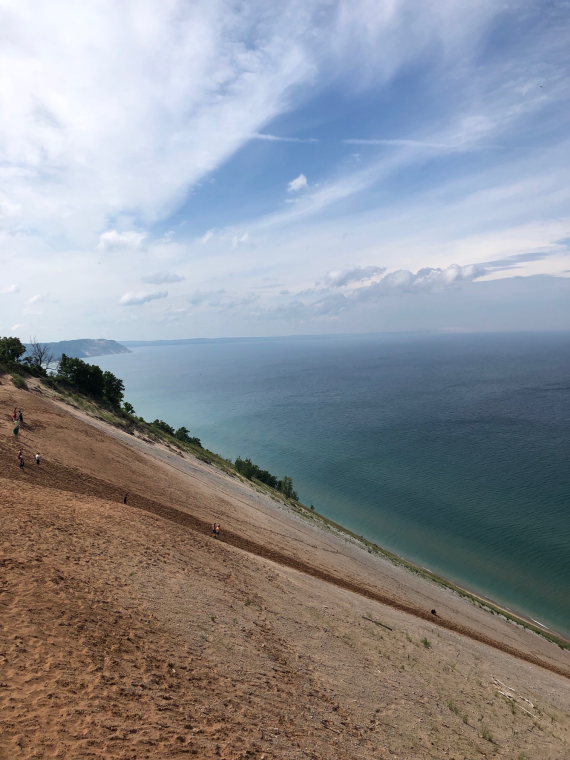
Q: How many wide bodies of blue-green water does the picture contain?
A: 1